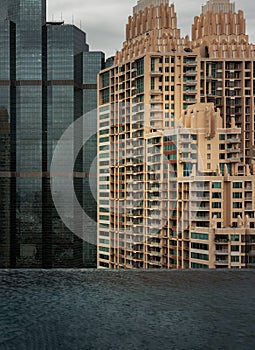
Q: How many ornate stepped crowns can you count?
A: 2